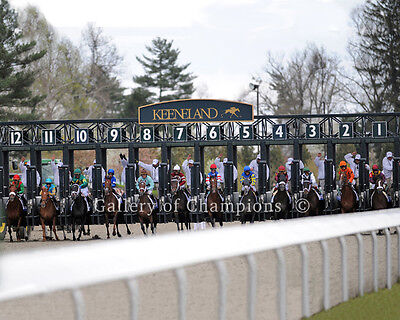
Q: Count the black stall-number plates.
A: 12